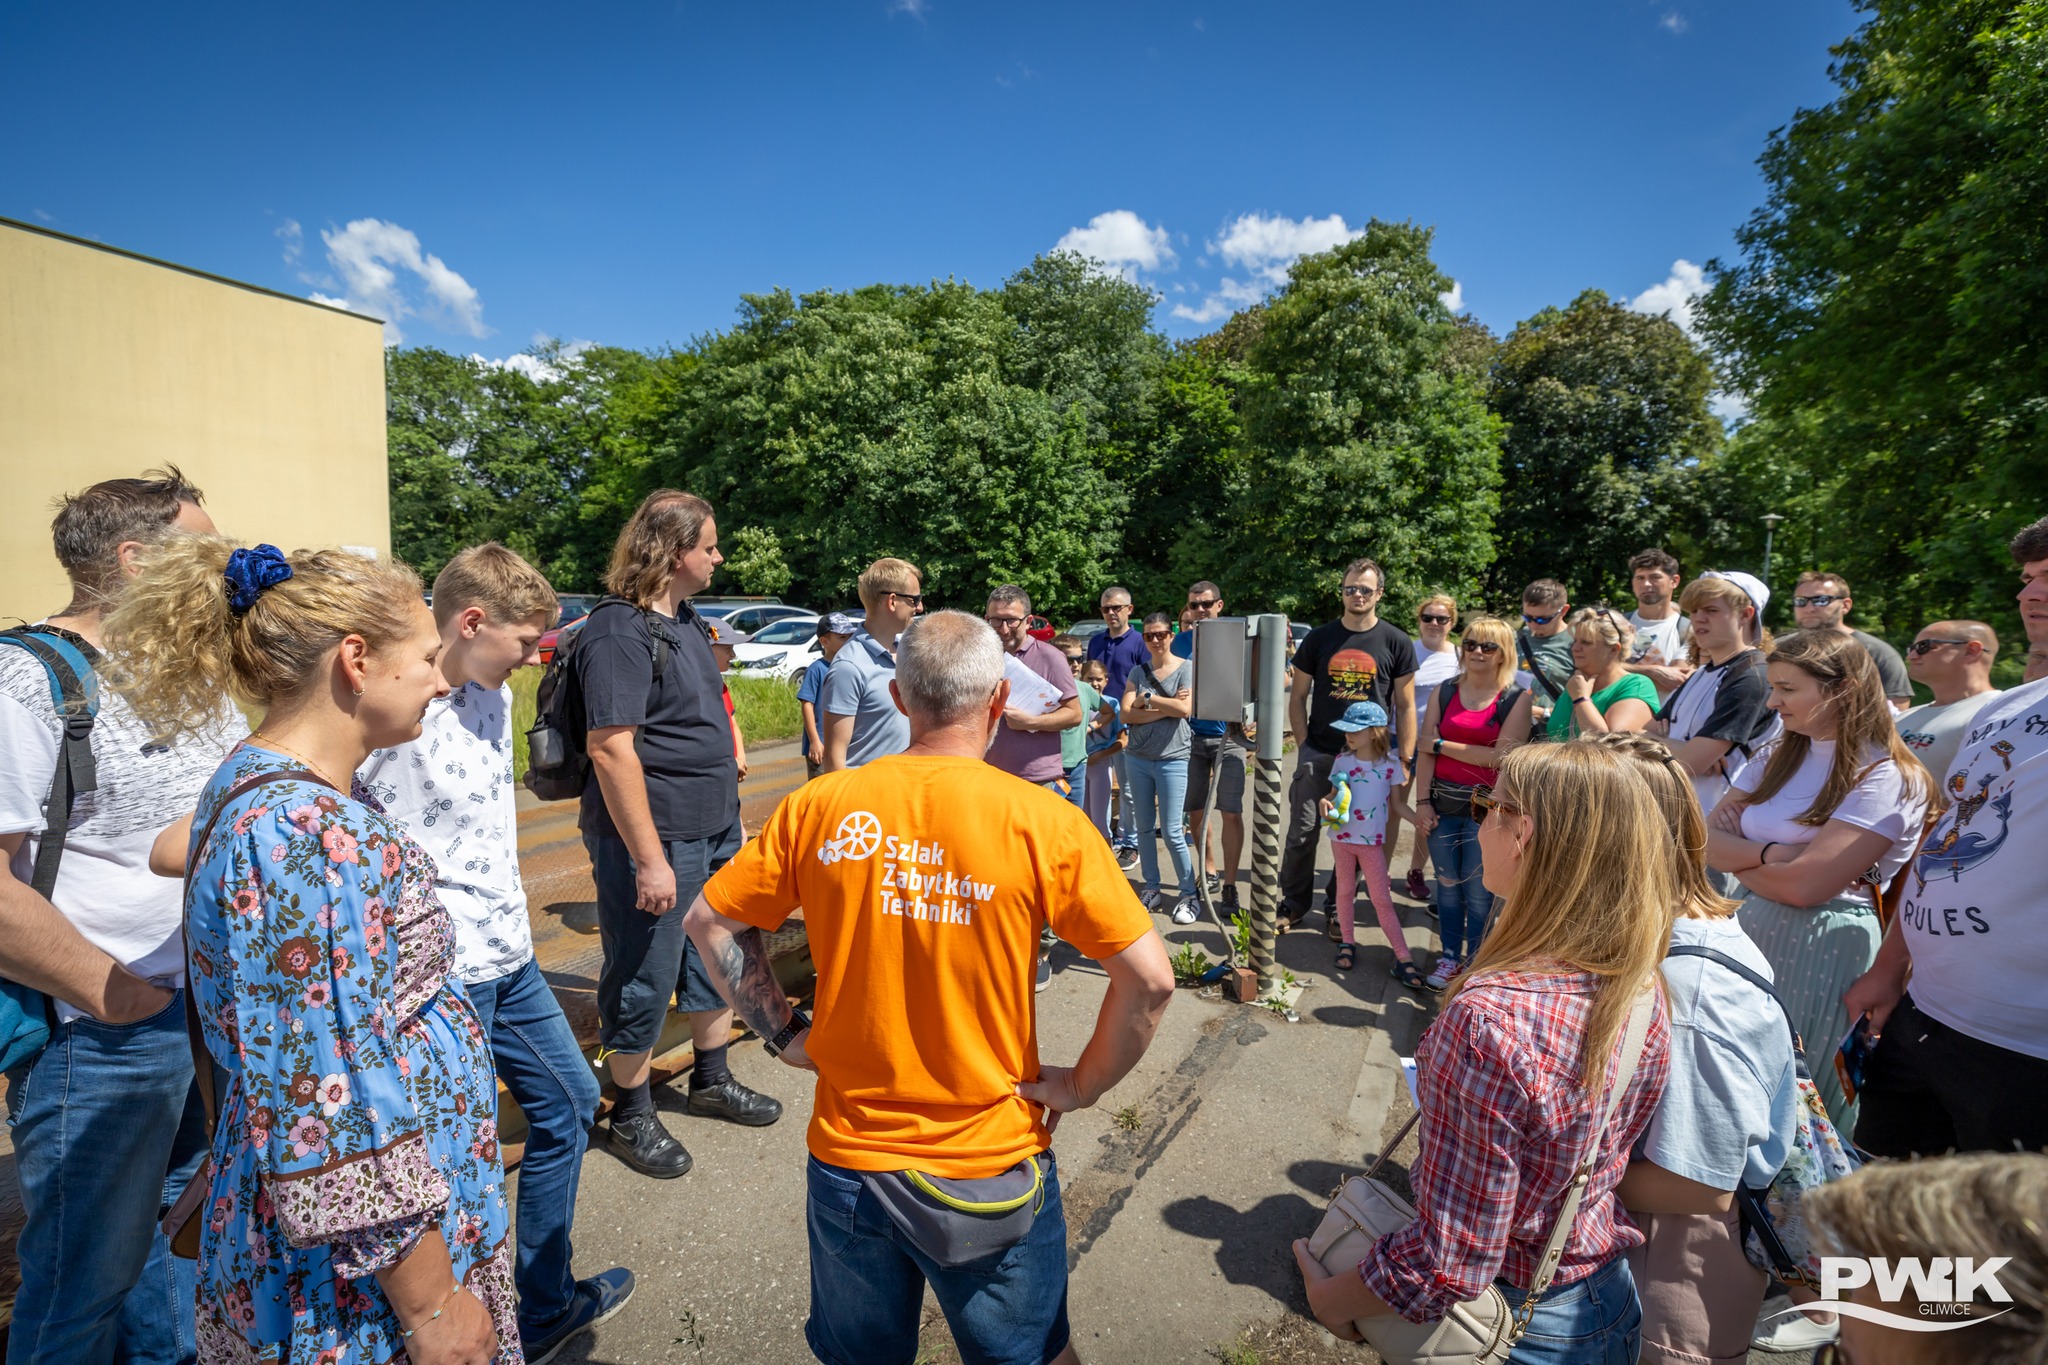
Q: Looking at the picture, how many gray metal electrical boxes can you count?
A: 1